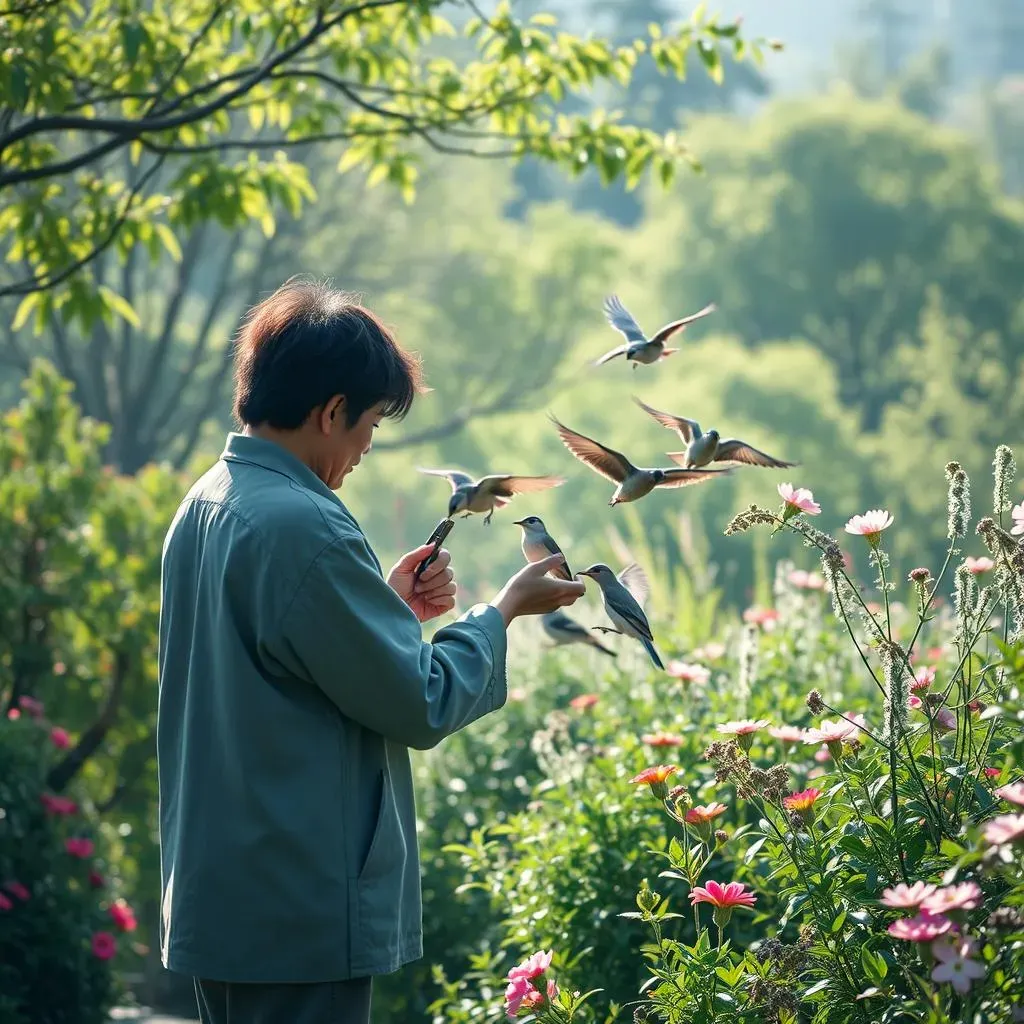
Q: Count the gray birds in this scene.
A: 7